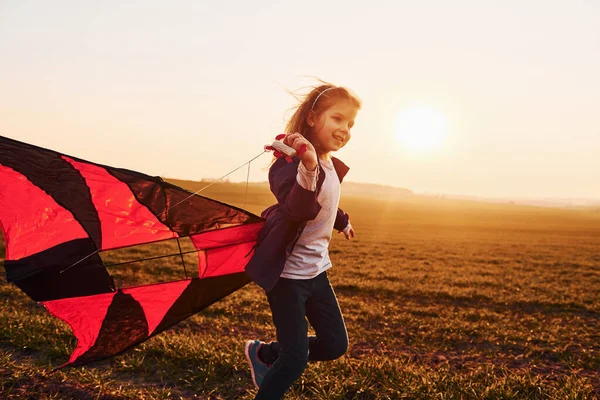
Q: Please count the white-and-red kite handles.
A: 1